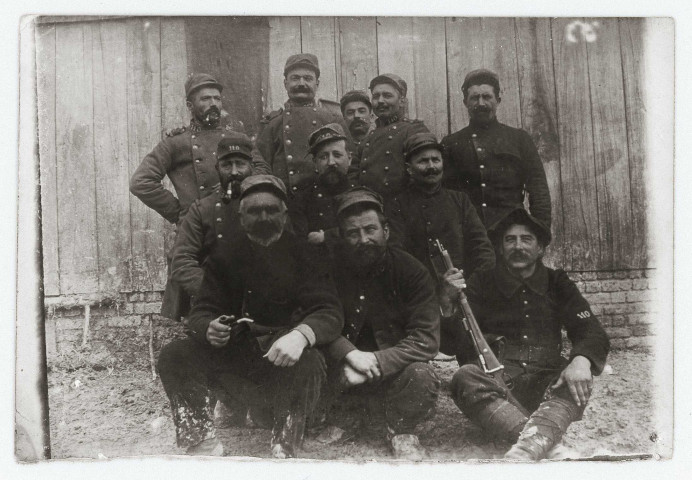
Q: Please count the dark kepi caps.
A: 10